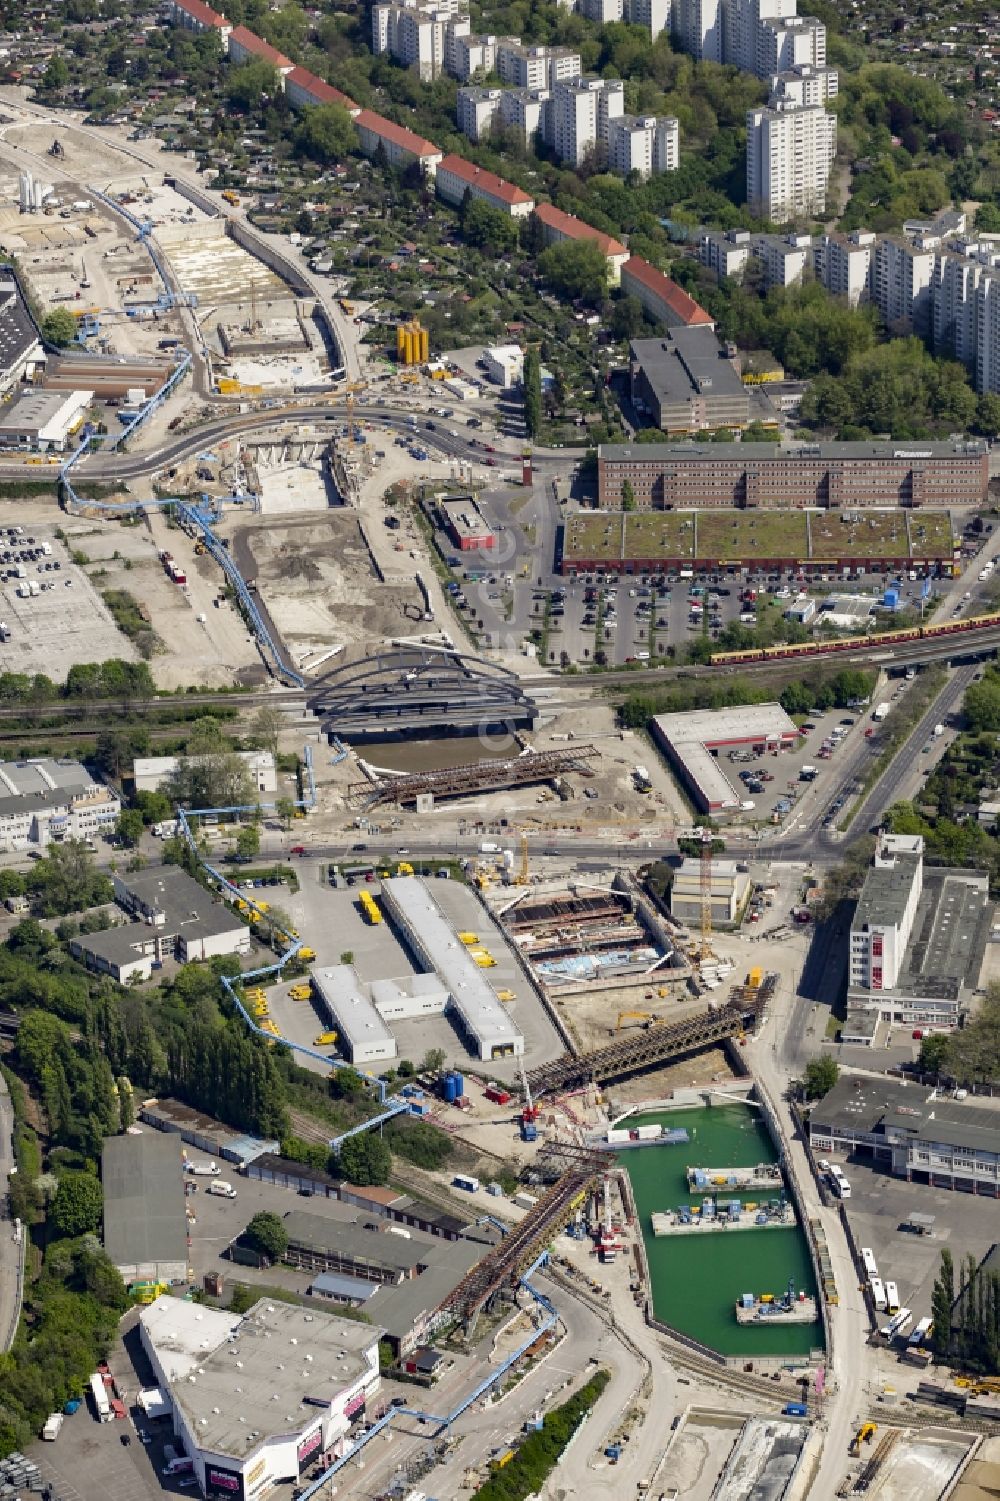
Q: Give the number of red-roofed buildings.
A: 7